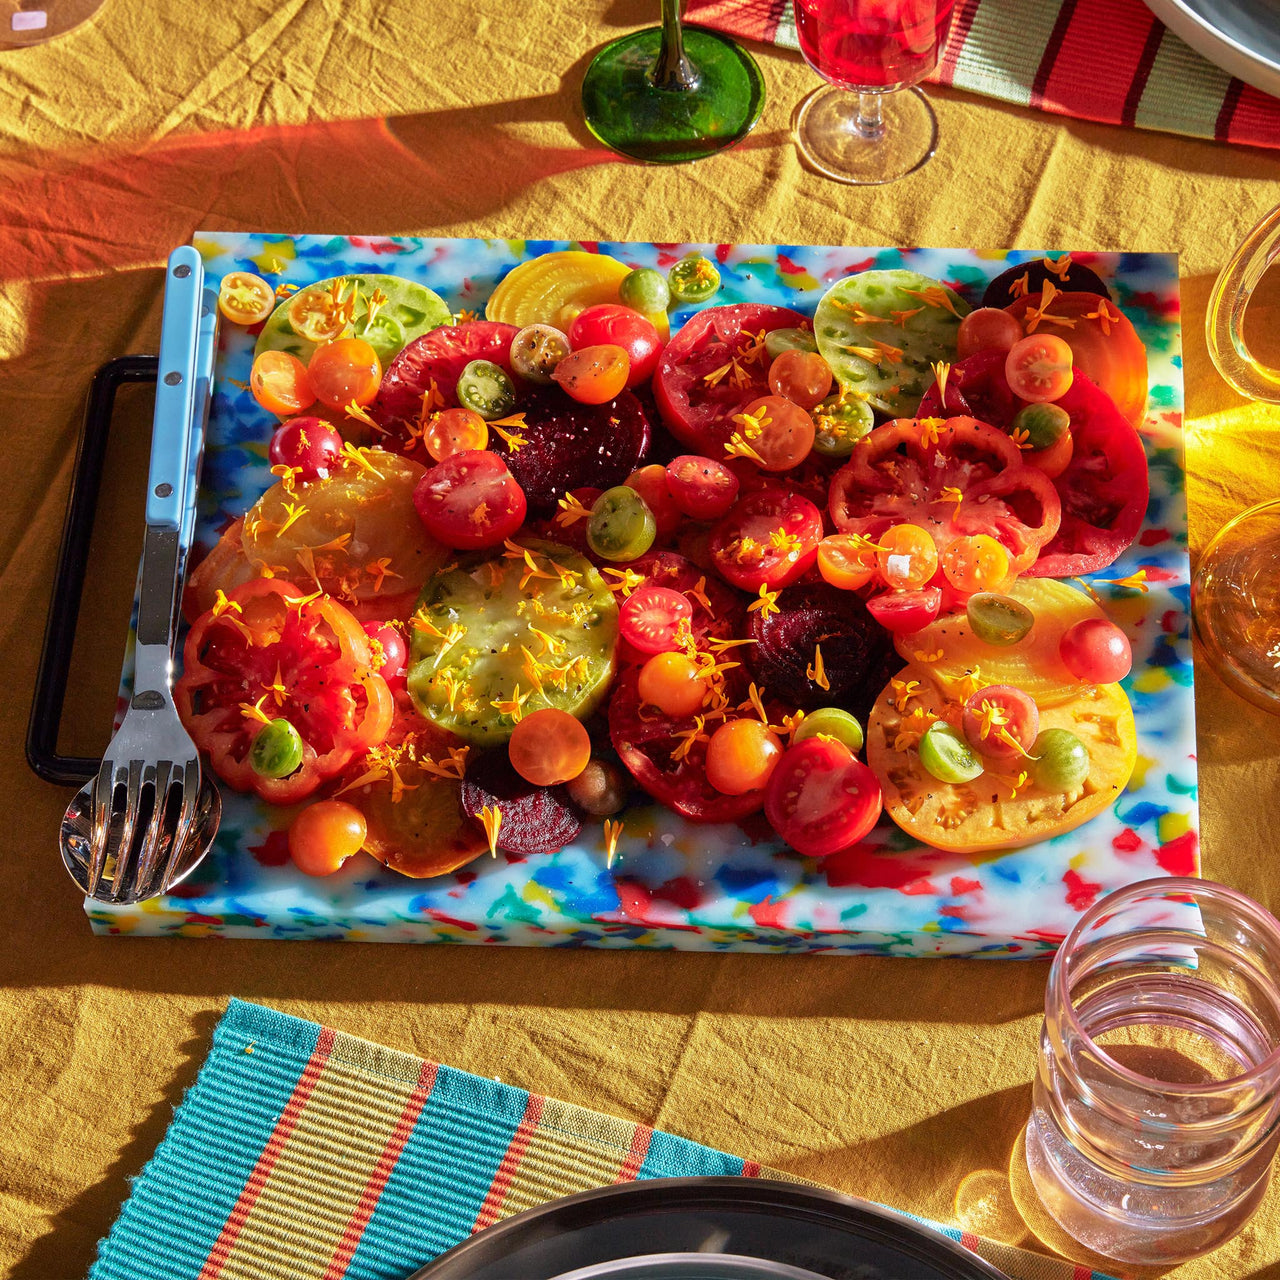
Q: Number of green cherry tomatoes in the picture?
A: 13